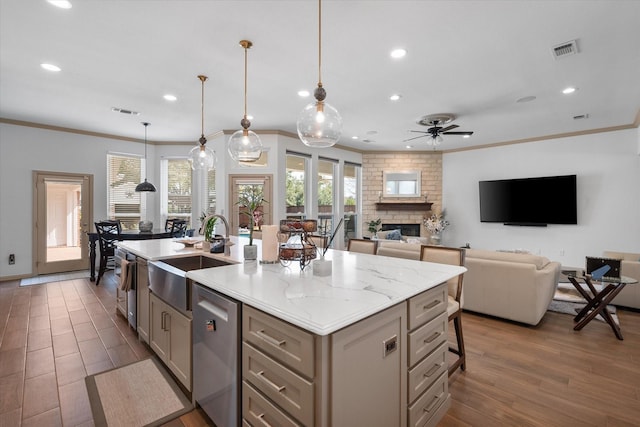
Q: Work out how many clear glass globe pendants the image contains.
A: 3